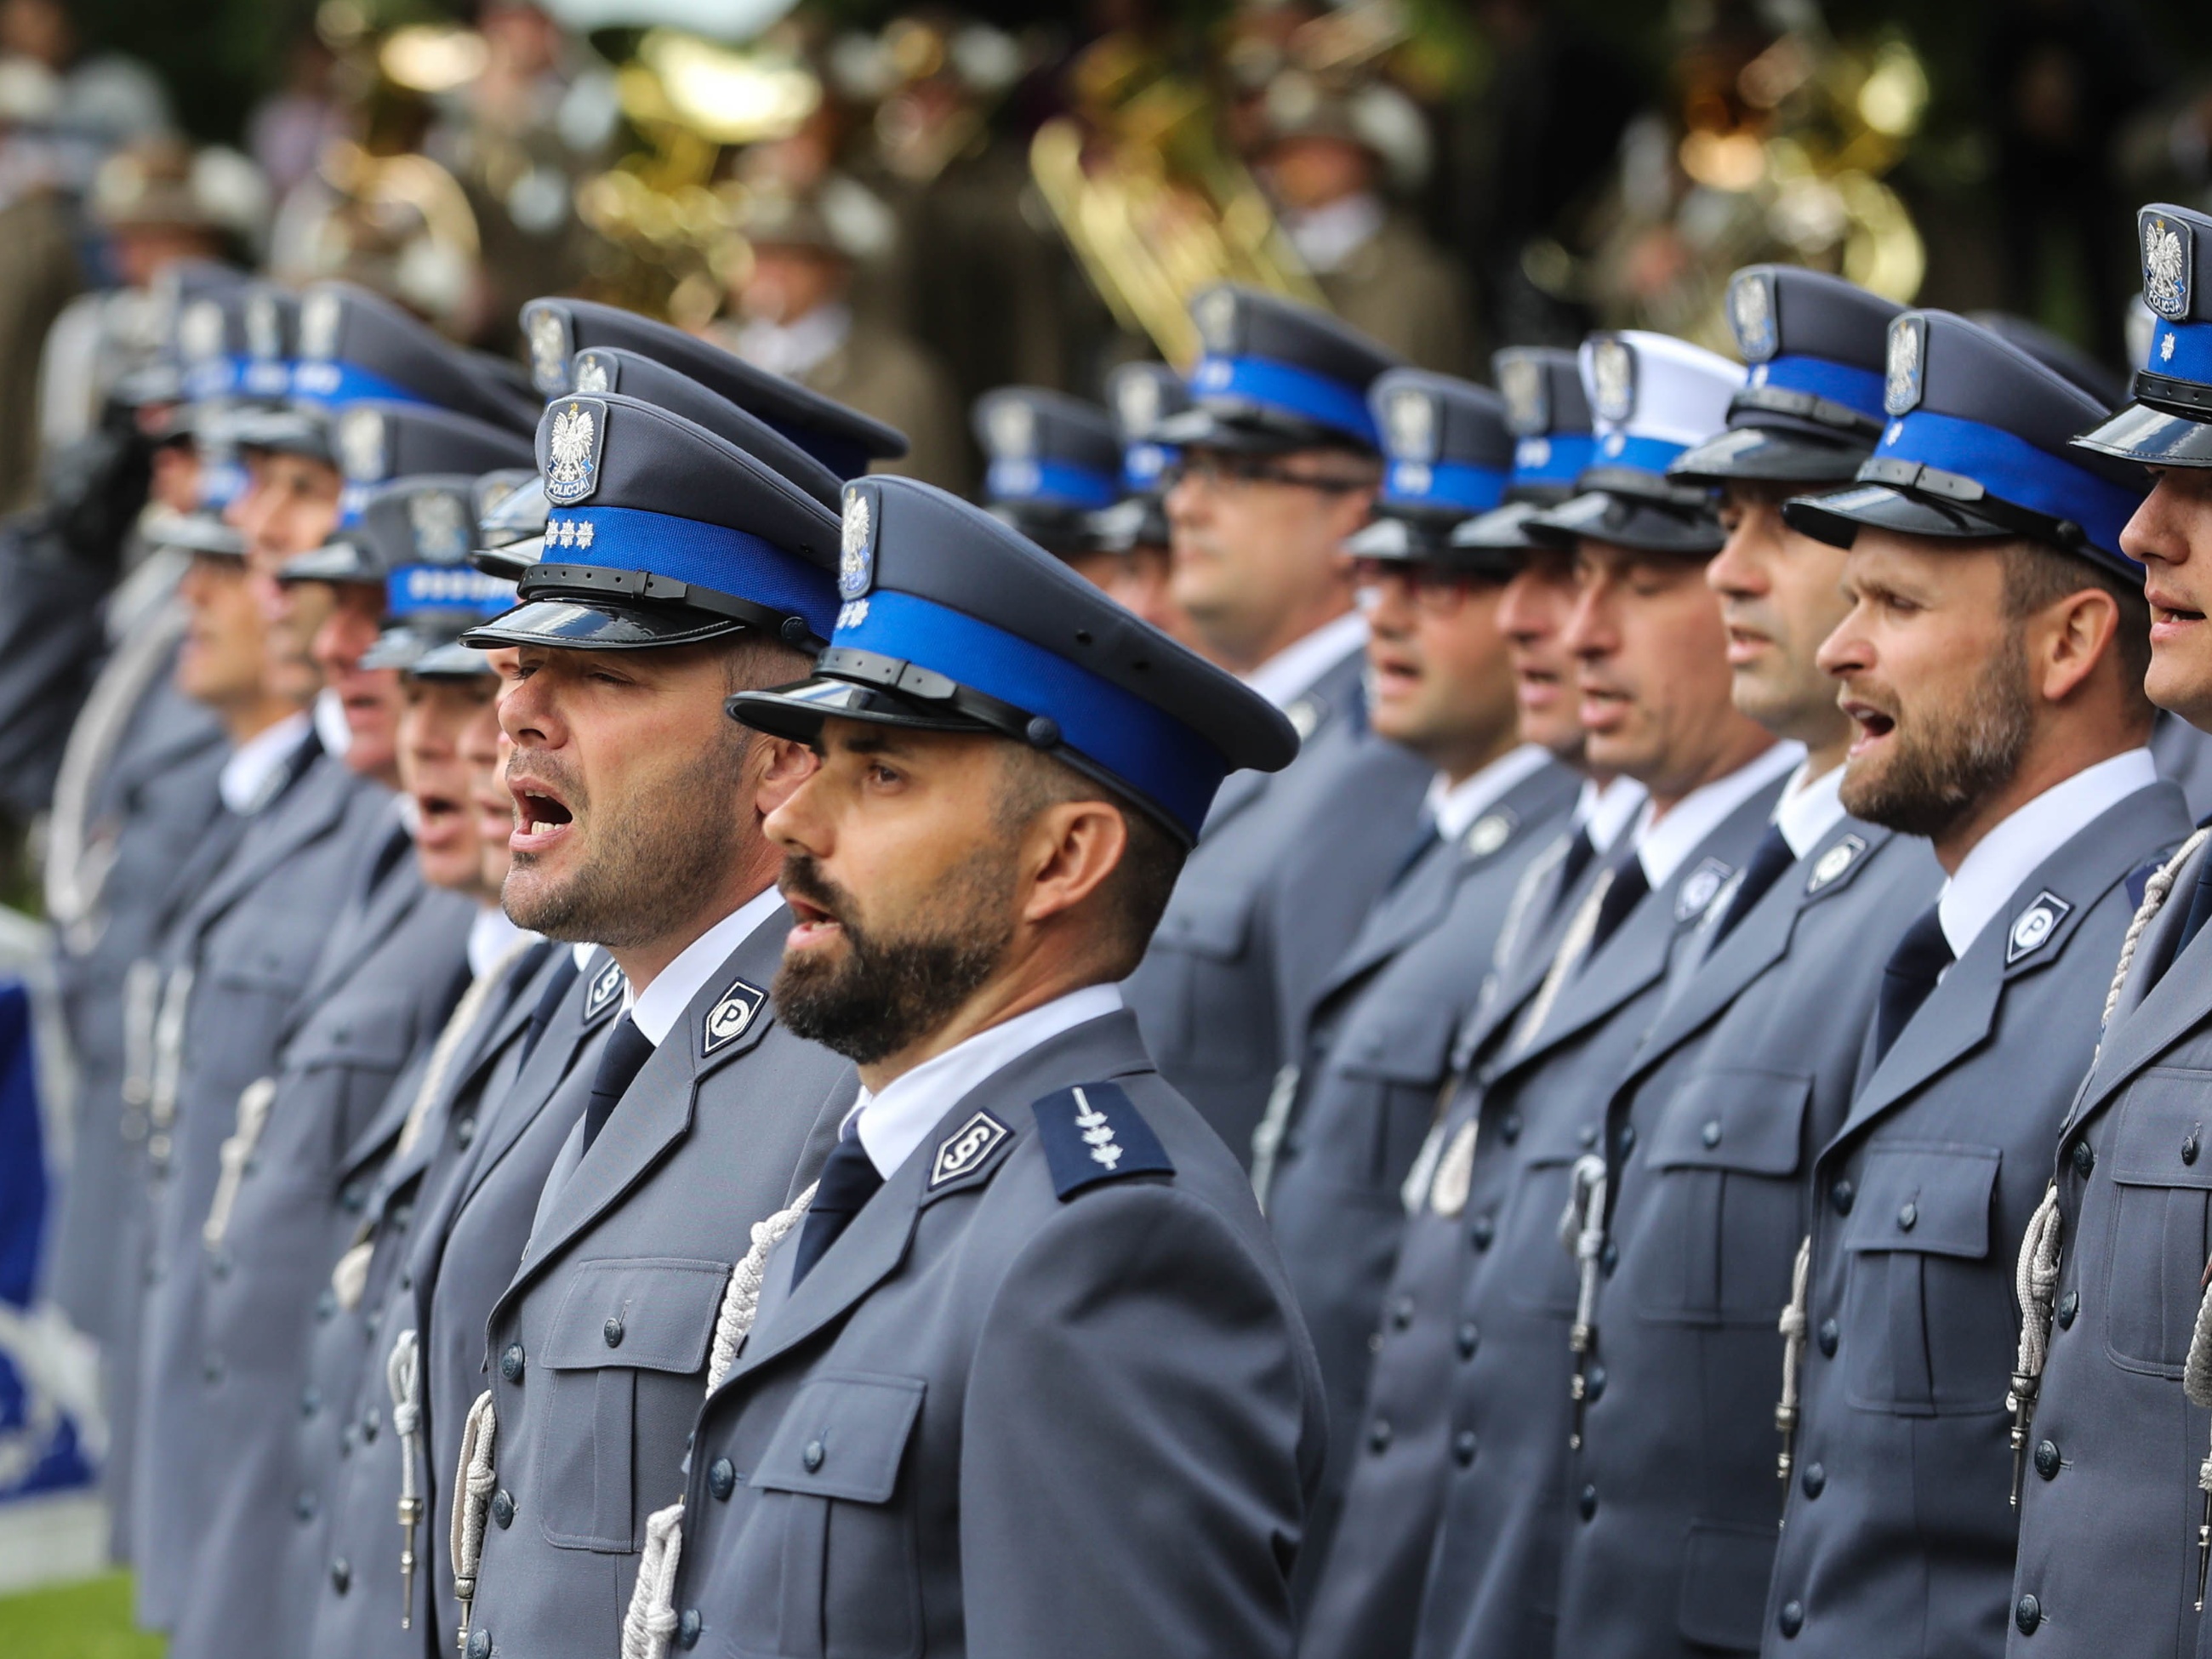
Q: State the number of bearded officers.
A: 3